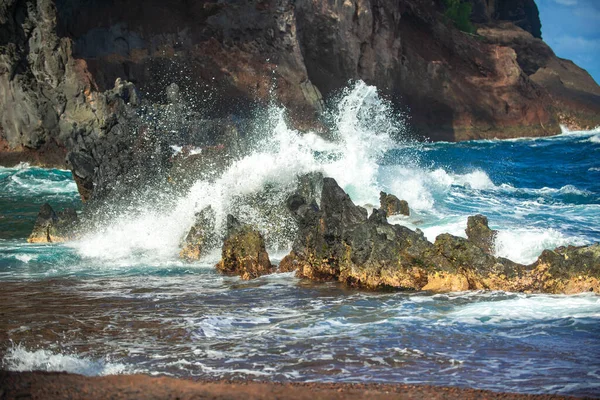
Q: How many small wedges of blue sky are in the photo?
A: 1